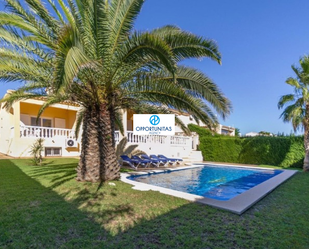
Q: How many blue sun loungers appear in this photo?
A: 5